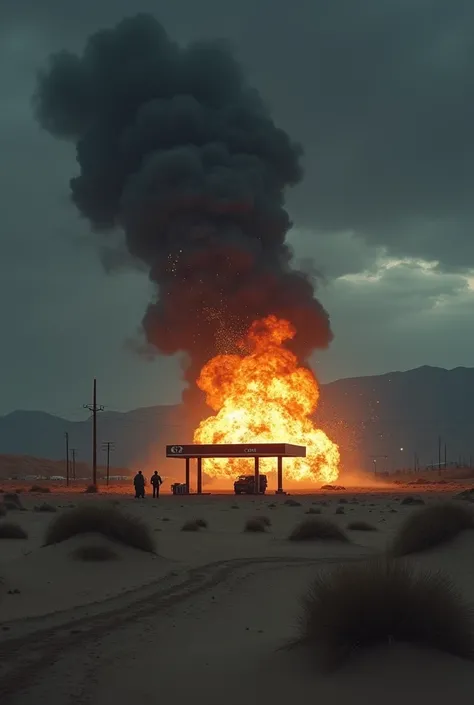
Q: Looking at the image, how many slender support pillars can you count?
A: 4